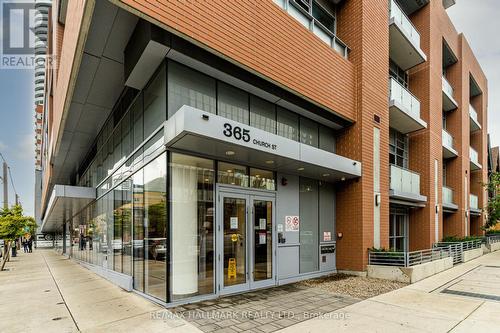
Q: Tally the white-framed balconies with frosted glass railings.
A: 9